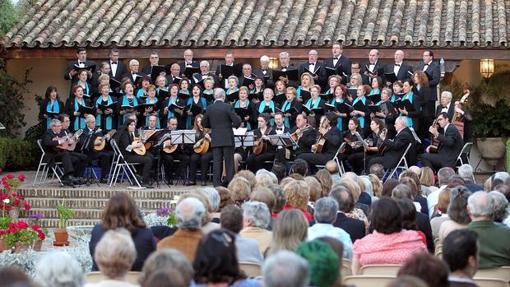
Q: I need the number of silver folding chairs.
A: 5